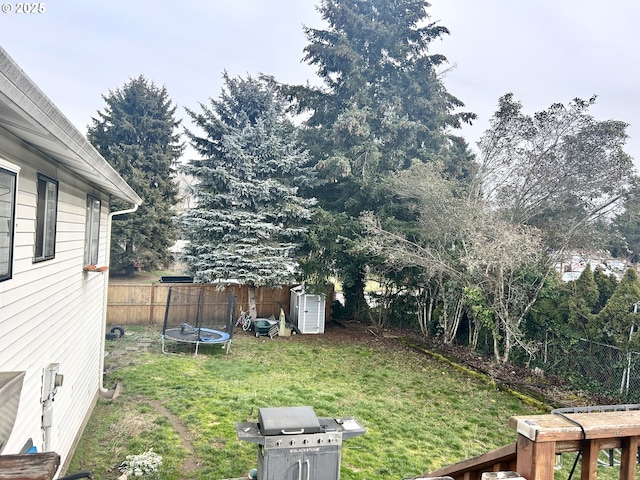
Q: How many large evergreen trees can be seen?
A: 3